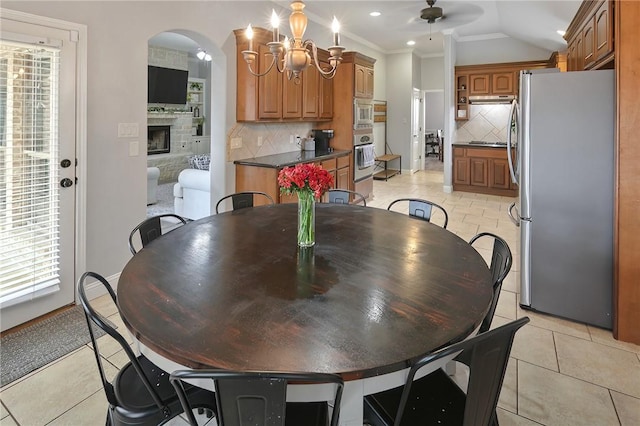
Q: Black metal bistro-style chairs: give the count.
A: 8